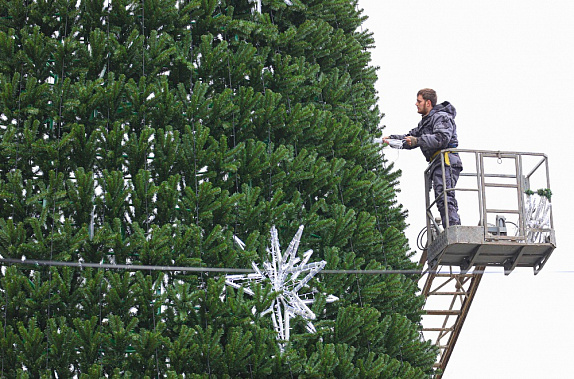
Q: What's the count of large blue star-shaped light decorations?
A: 0